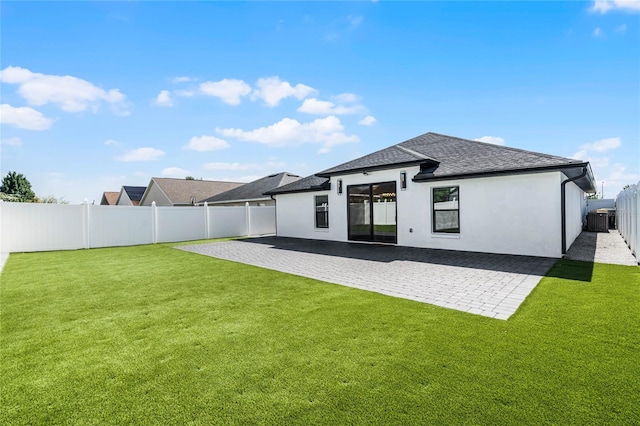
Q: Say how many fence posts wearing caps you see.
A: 4